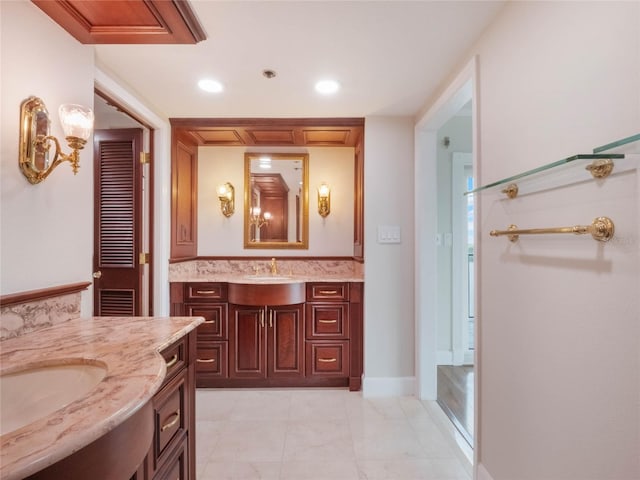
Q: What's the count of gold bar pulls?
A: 10